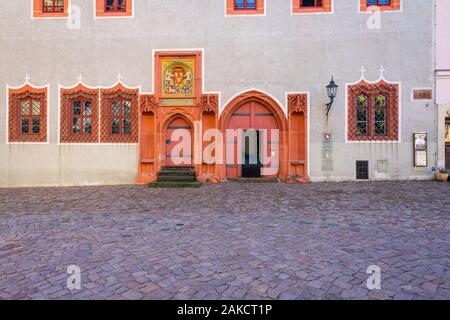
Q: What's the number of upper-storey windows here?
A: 5